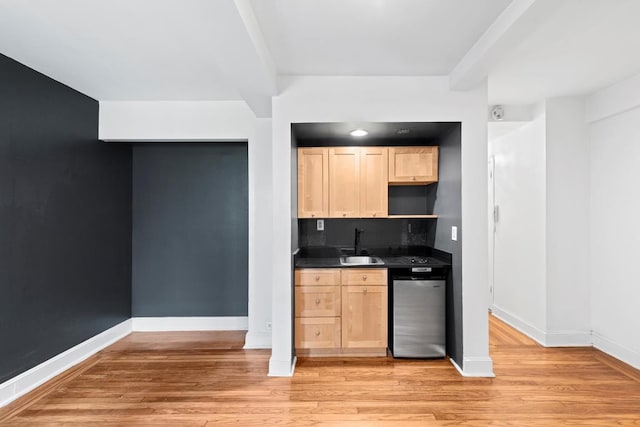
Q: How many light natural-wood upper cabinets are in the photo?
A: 4